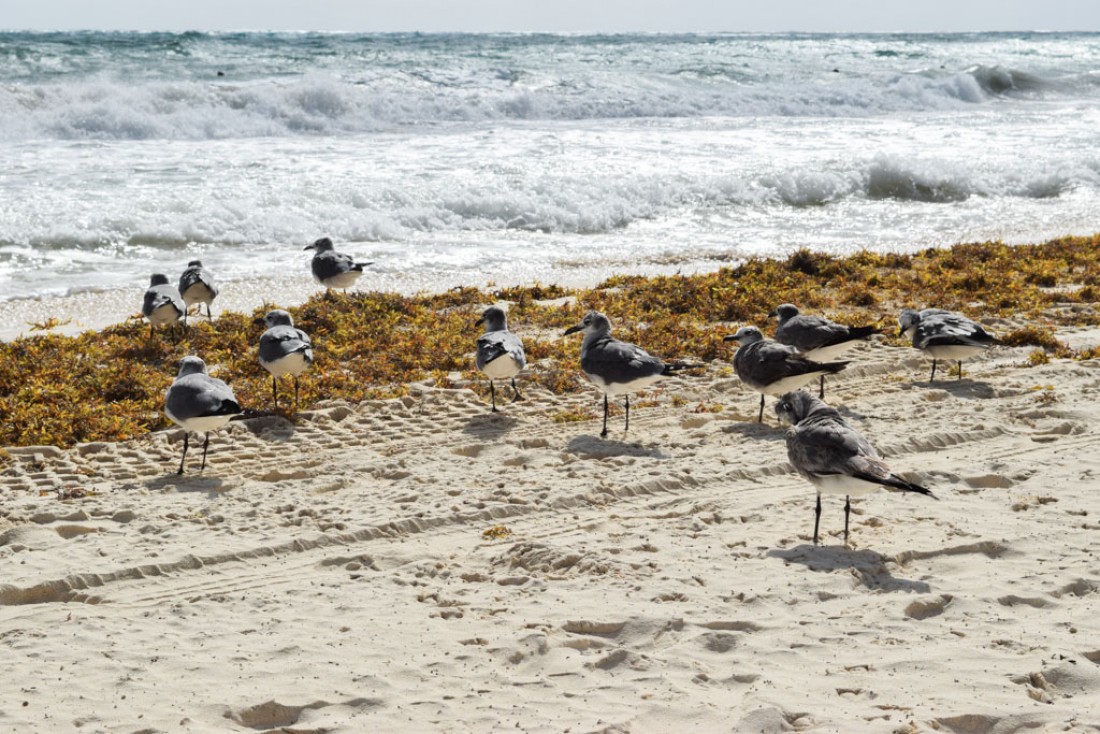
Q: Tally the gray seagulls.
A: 11